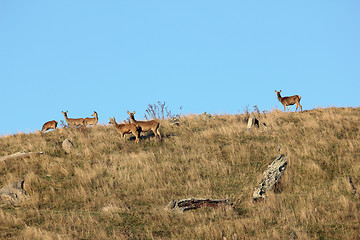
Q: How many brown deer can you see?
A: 6